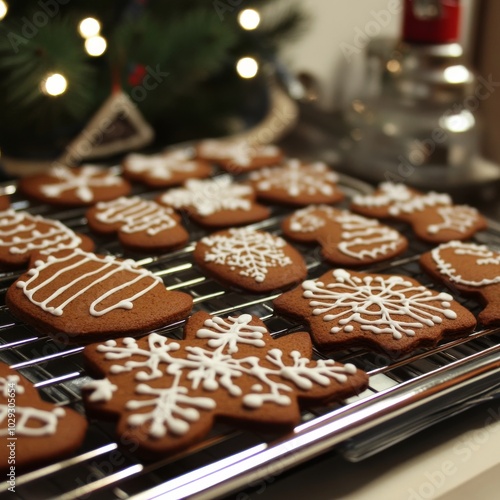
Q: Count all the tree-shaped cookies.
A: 0